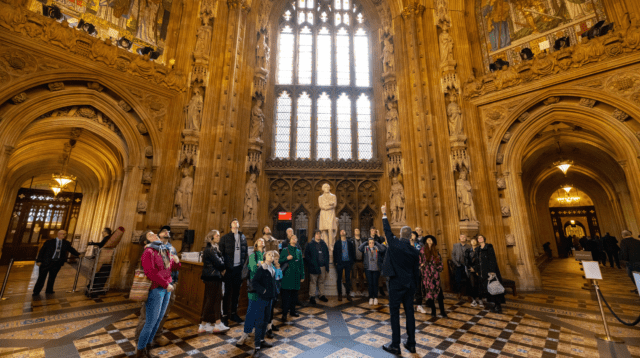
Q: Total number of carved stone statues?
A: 13